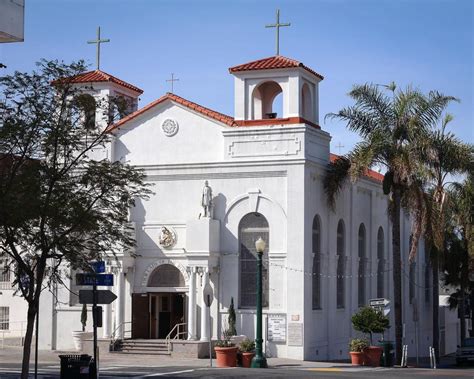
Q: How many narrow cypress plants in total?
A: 2